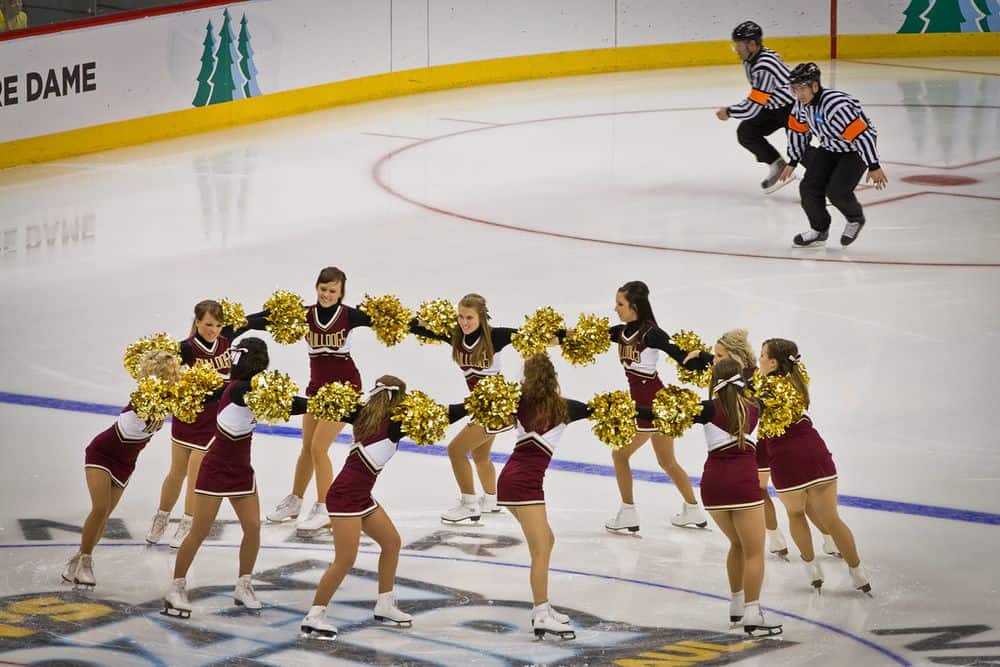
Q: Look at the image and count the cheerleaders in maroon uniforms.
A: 11